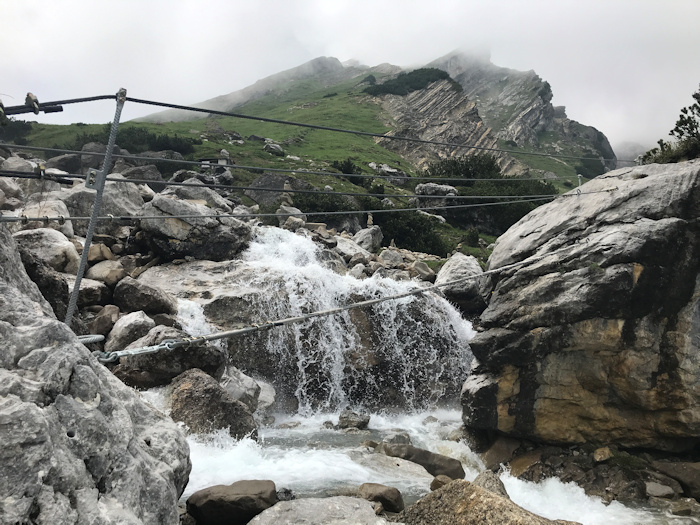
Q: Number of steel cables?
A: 5